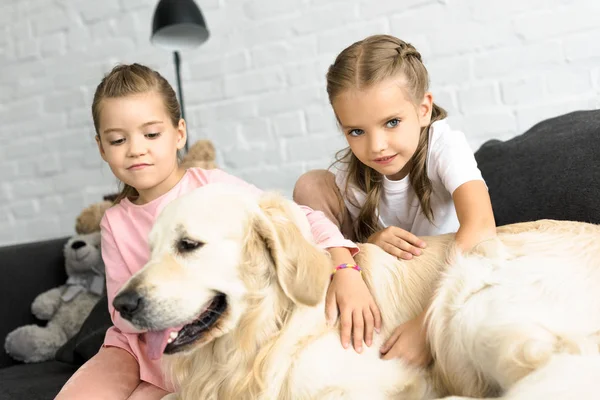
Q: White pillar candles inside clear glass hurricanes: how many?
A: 0